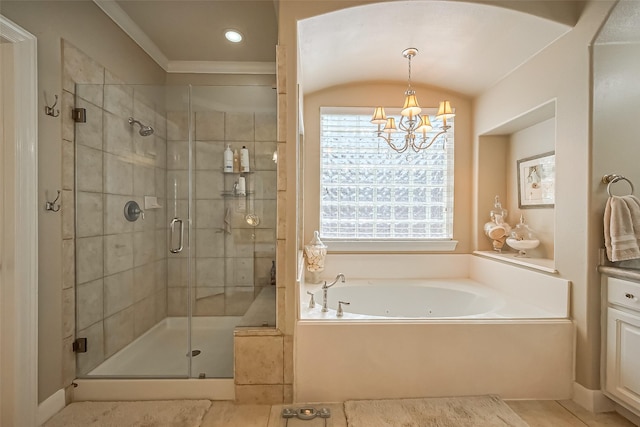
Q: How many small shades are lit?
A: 5